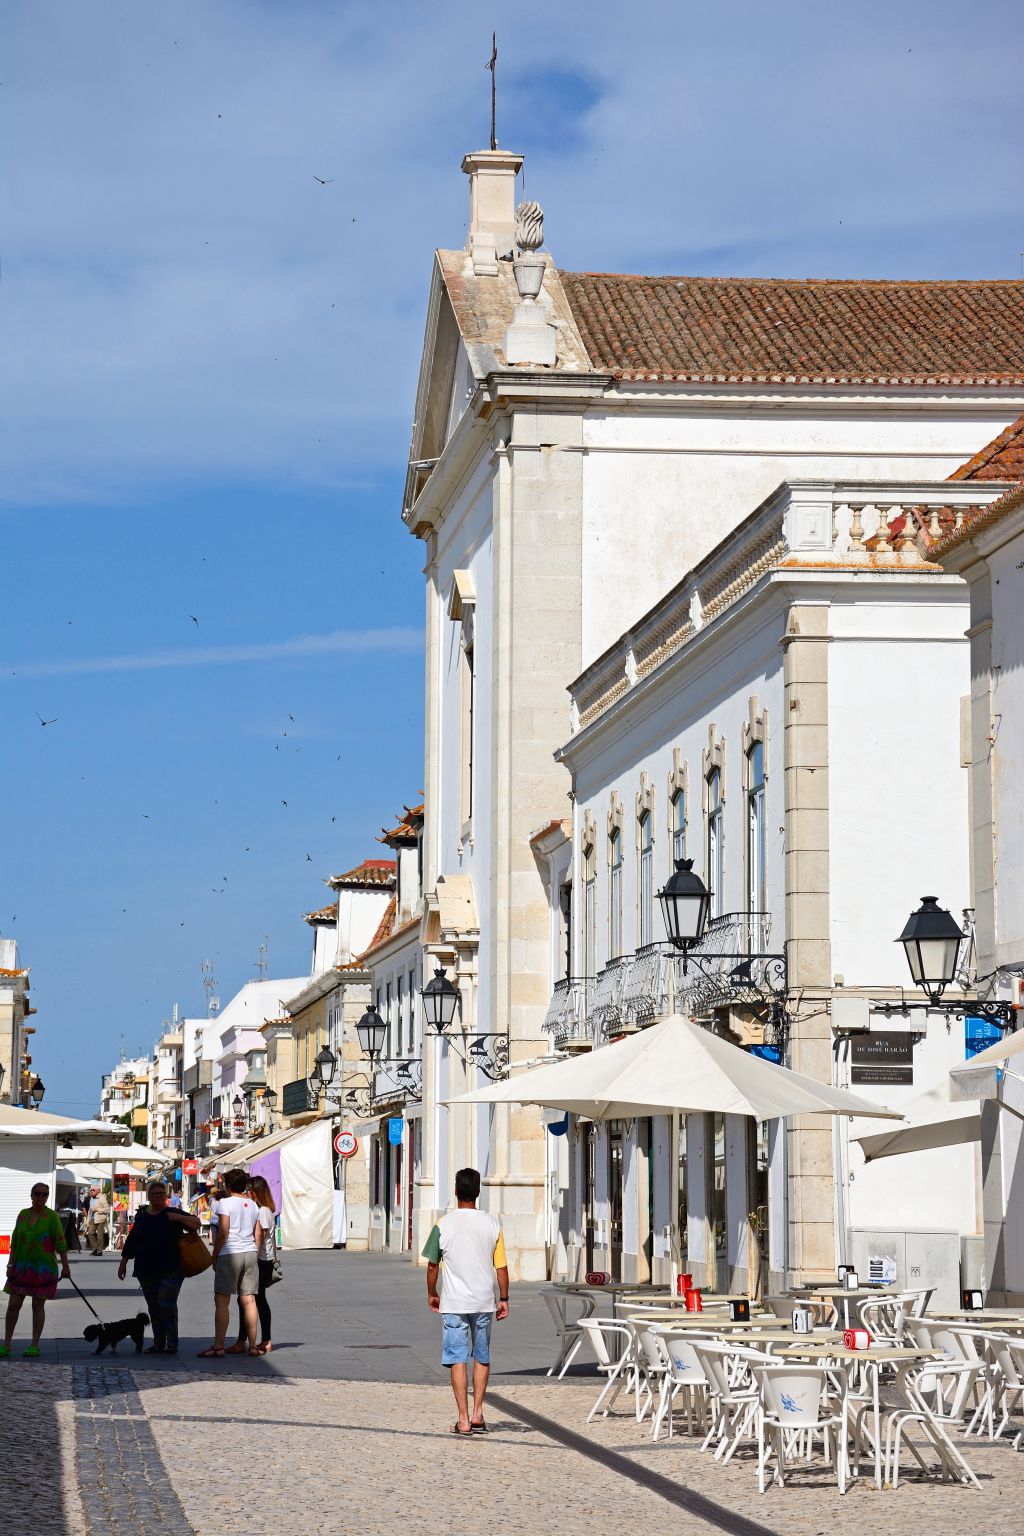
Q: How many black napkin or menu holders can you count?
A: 3